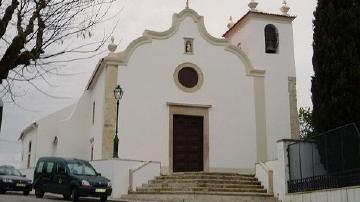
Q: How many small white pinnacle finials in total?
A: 4